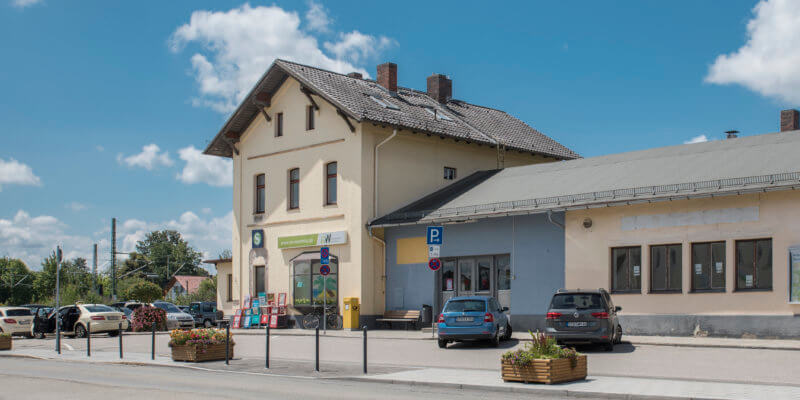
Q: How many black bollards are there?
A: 8